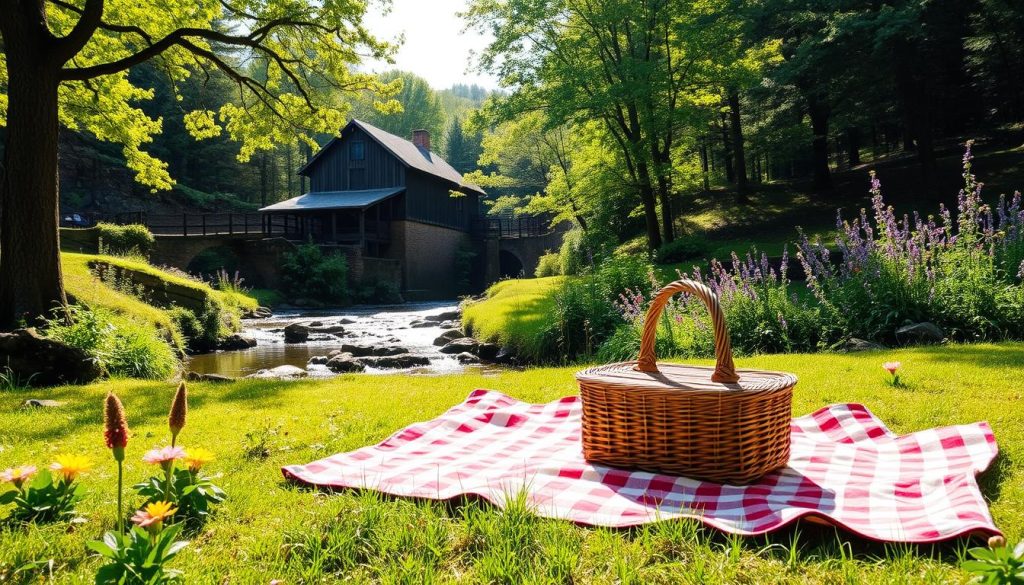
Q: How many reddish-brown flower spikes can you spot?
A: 2